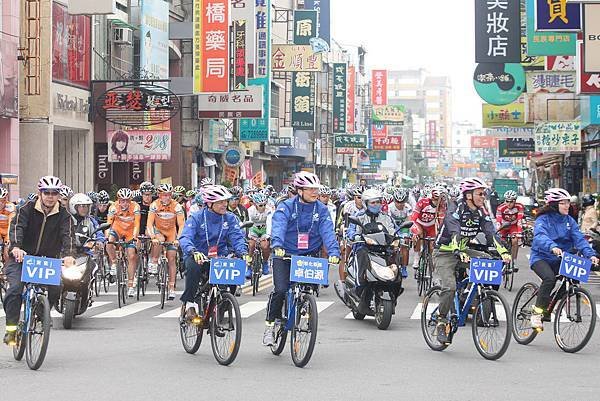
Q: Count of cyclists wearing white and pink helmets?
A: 5